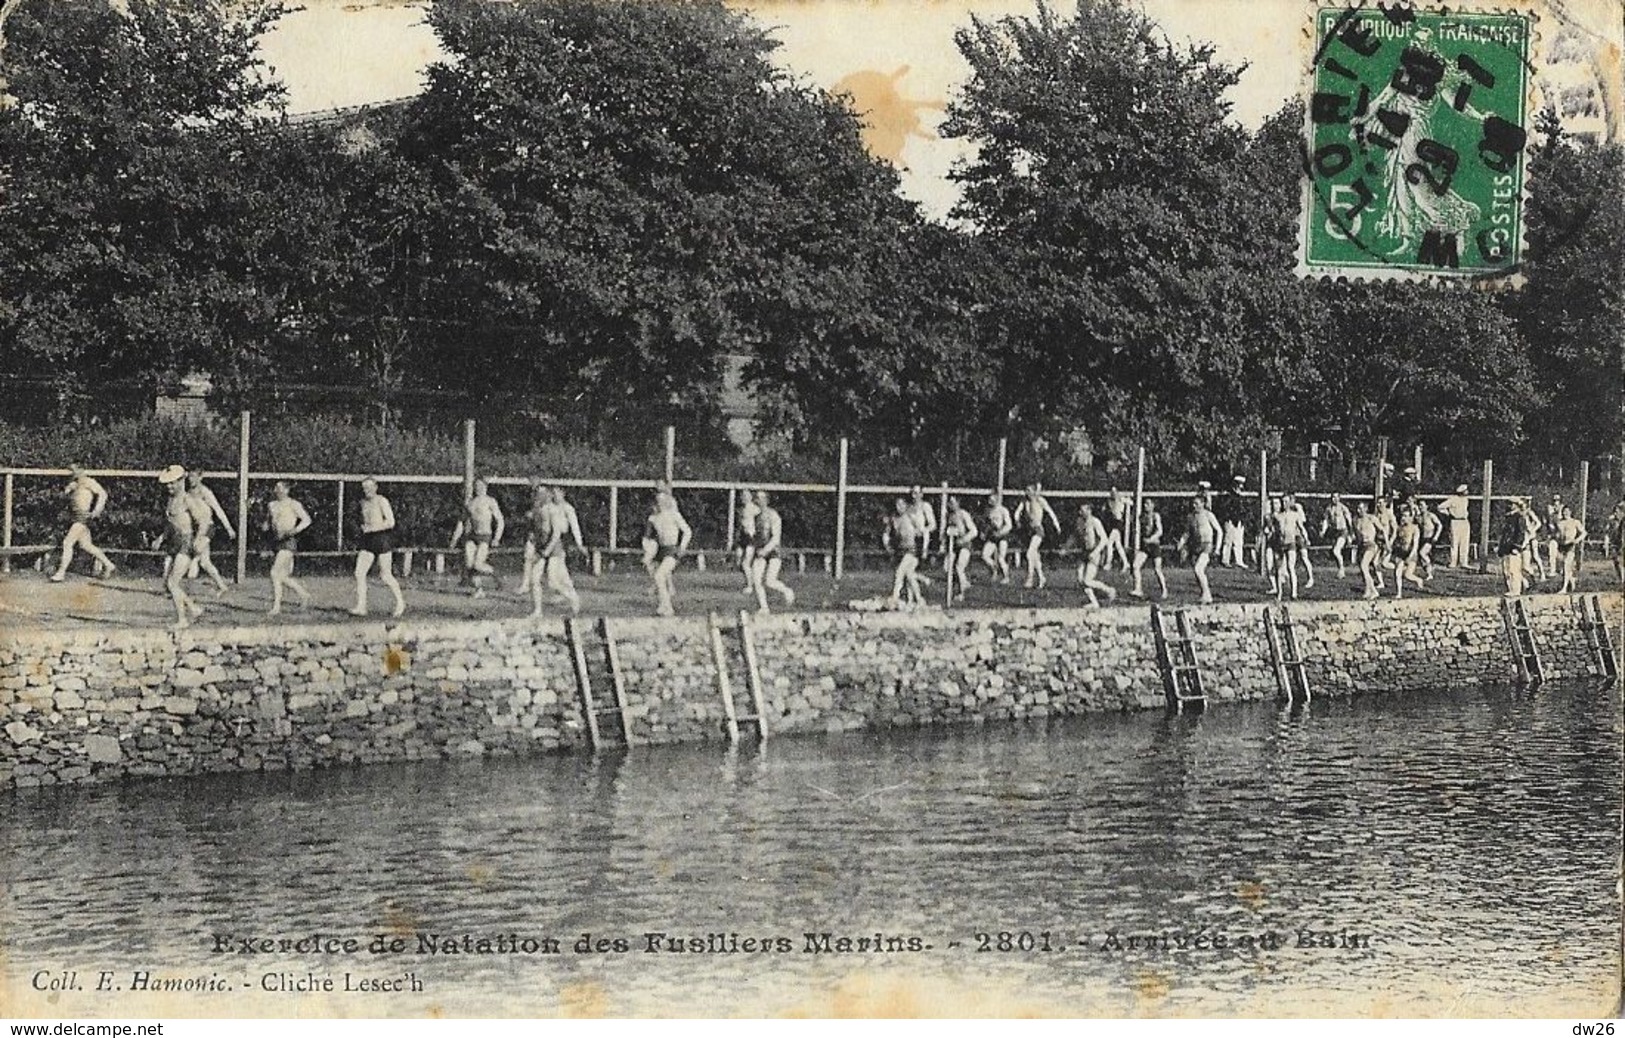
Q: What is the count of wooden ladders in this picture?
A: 6